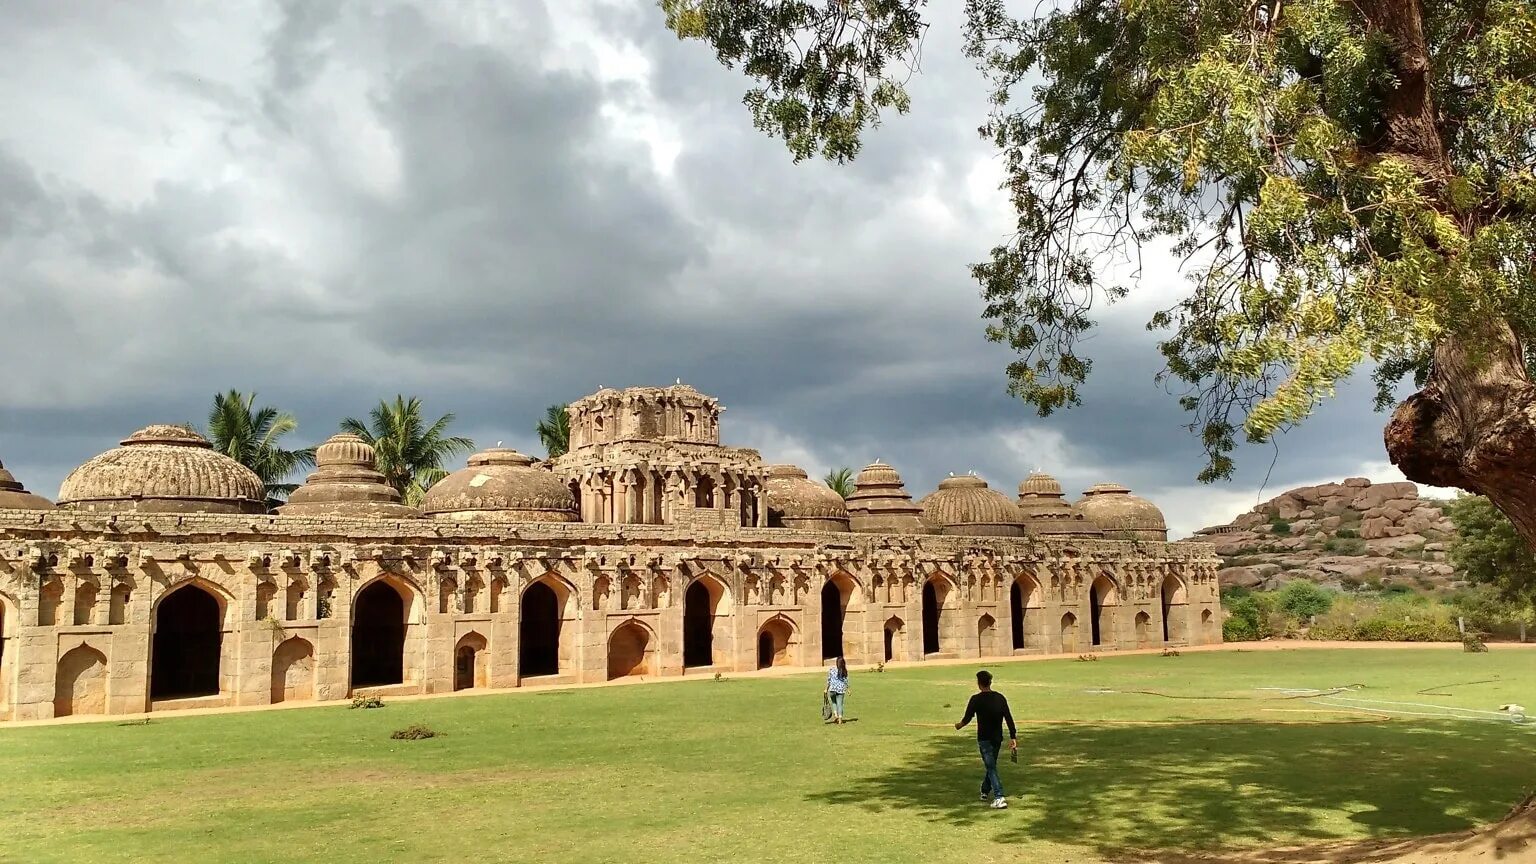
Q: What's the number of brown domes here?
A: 9